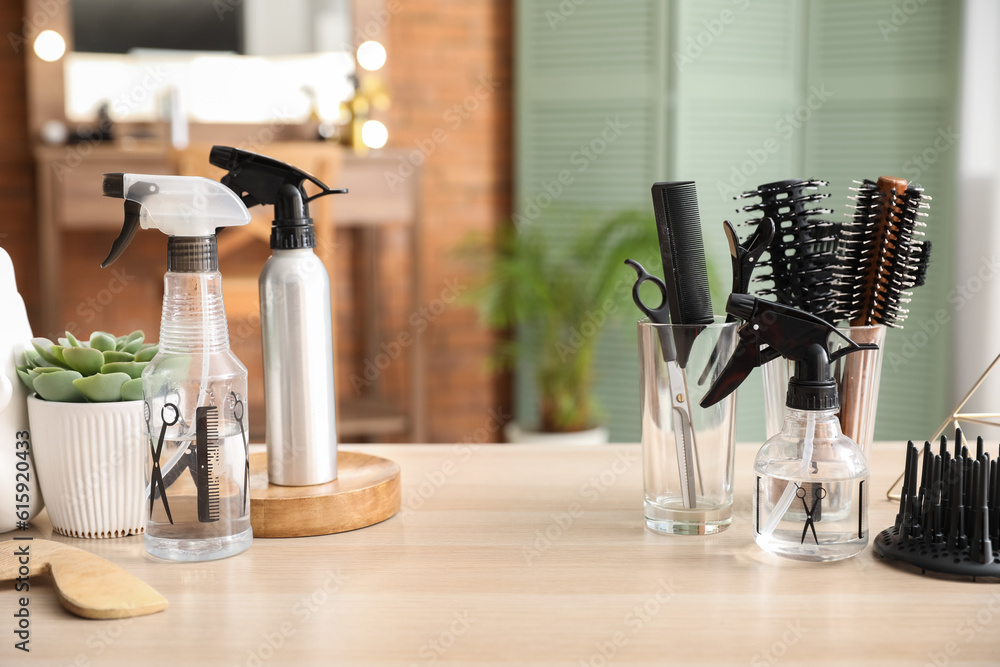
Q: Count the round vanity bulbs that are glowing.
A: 3